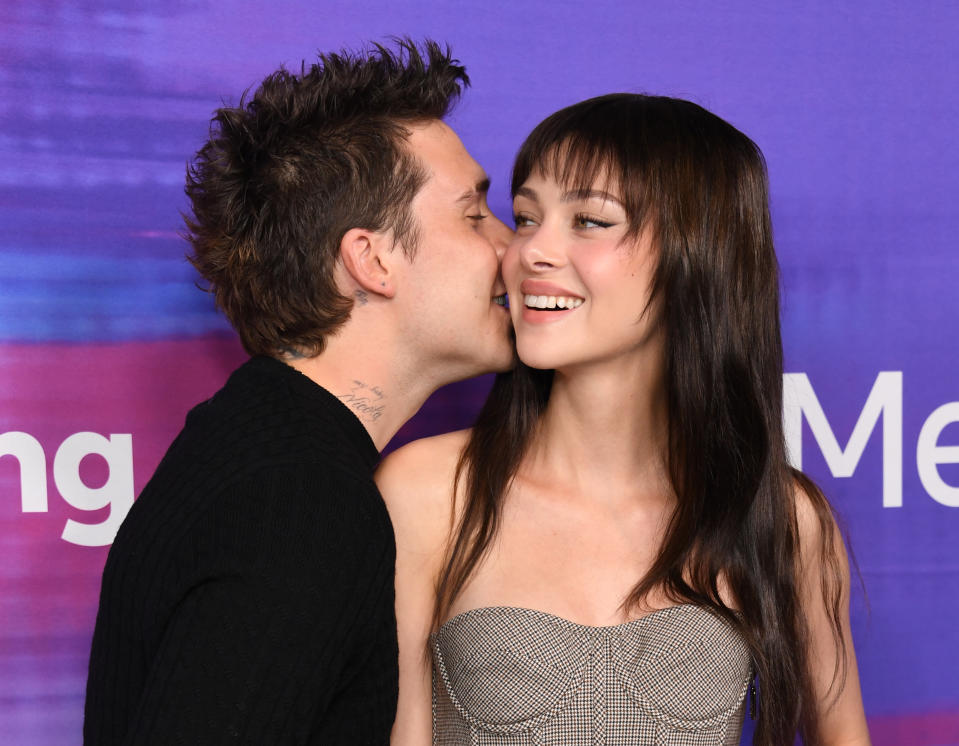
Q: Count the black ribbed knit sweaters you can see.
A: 1